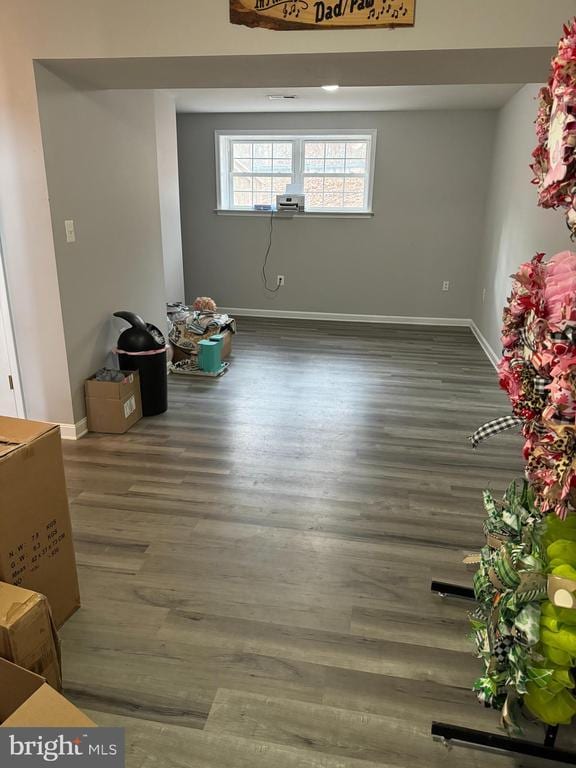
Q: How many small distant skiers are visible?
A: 0